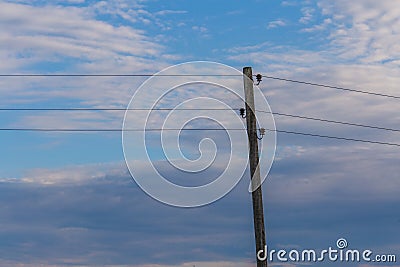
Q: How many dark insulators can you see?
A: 3